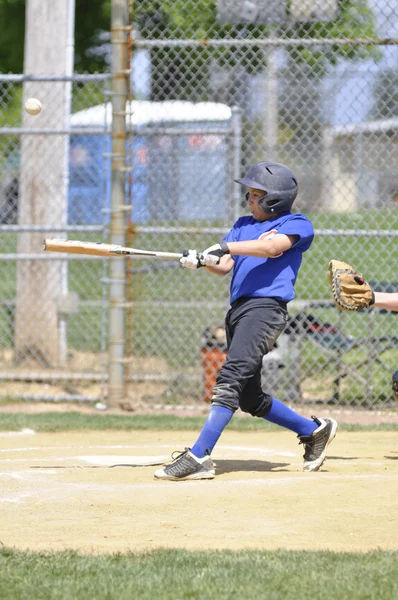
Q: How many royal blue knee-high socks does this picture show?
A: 2